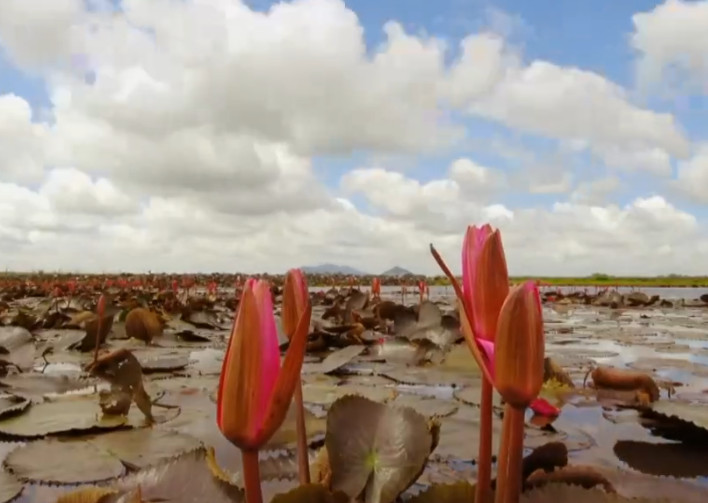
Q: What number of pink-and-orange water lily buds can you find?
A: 4